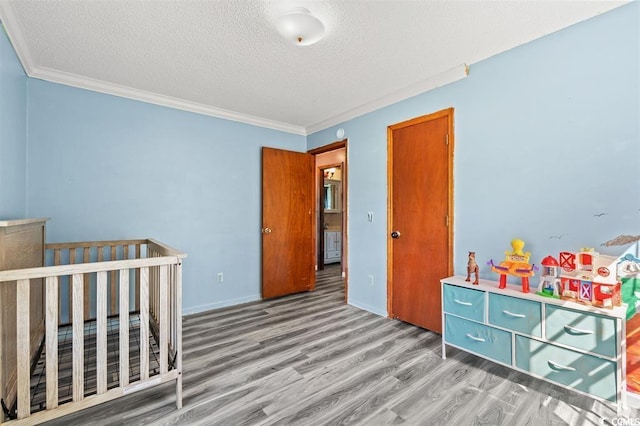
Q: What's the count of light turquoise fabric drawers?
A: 5